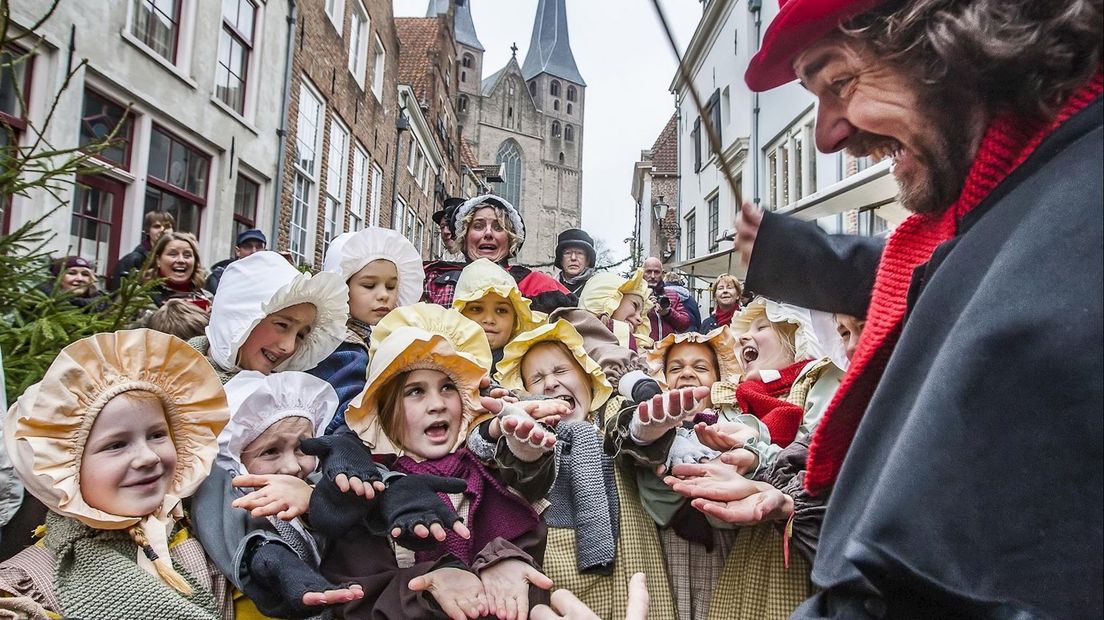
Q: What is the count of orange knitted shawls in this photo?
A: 0